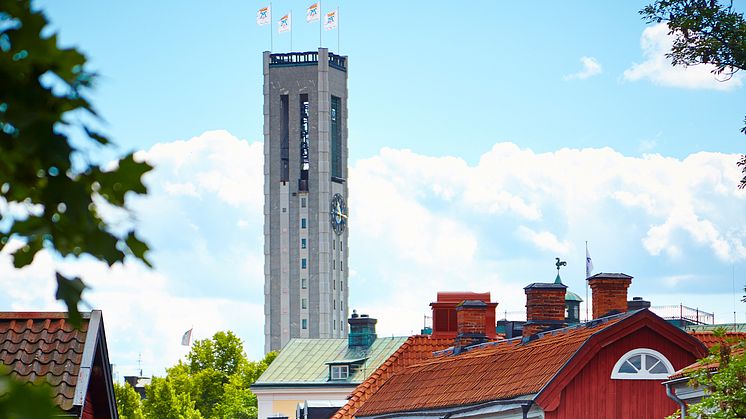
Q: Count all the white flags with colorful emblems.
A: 4